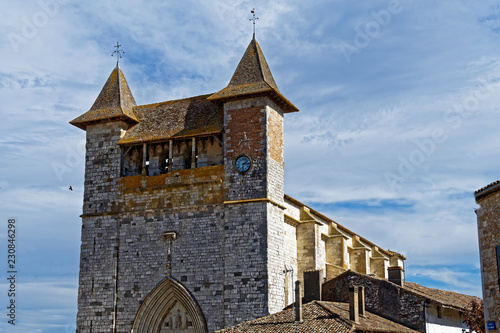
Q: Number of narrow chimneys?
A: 3